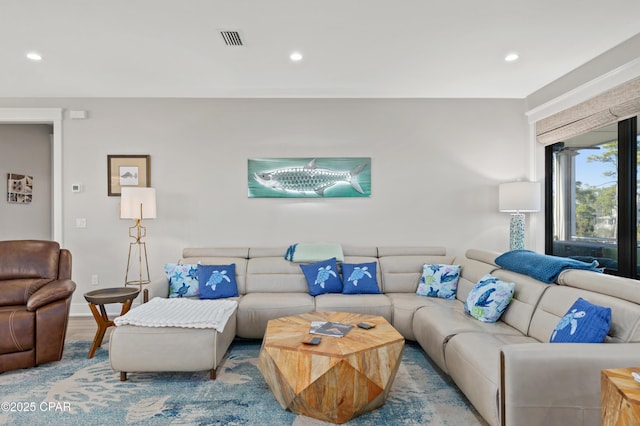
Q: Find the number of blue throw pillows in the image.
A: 4